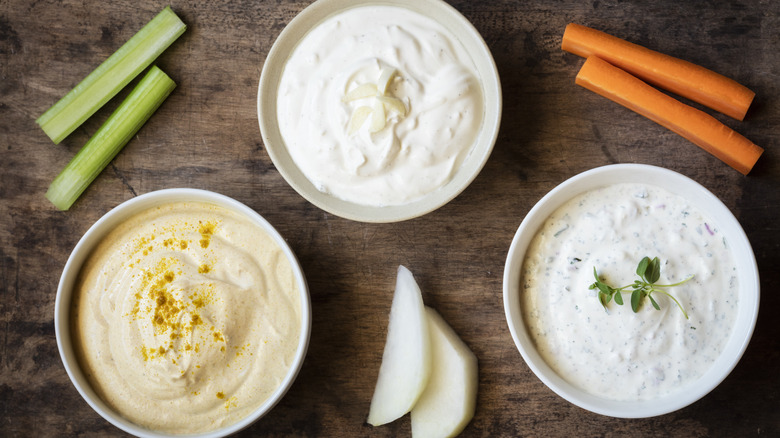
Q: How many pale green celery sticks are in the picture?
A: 2